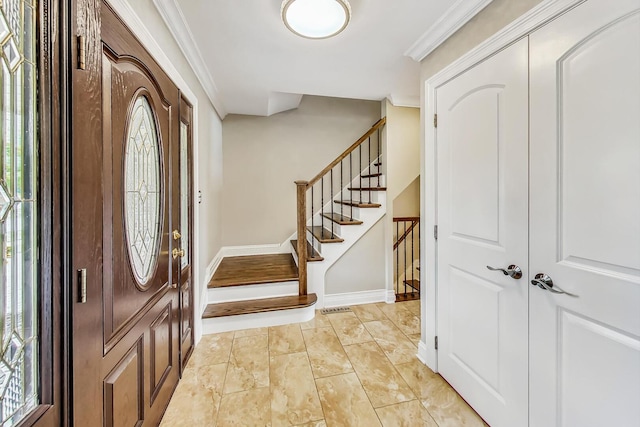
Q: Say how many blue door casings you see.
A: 0